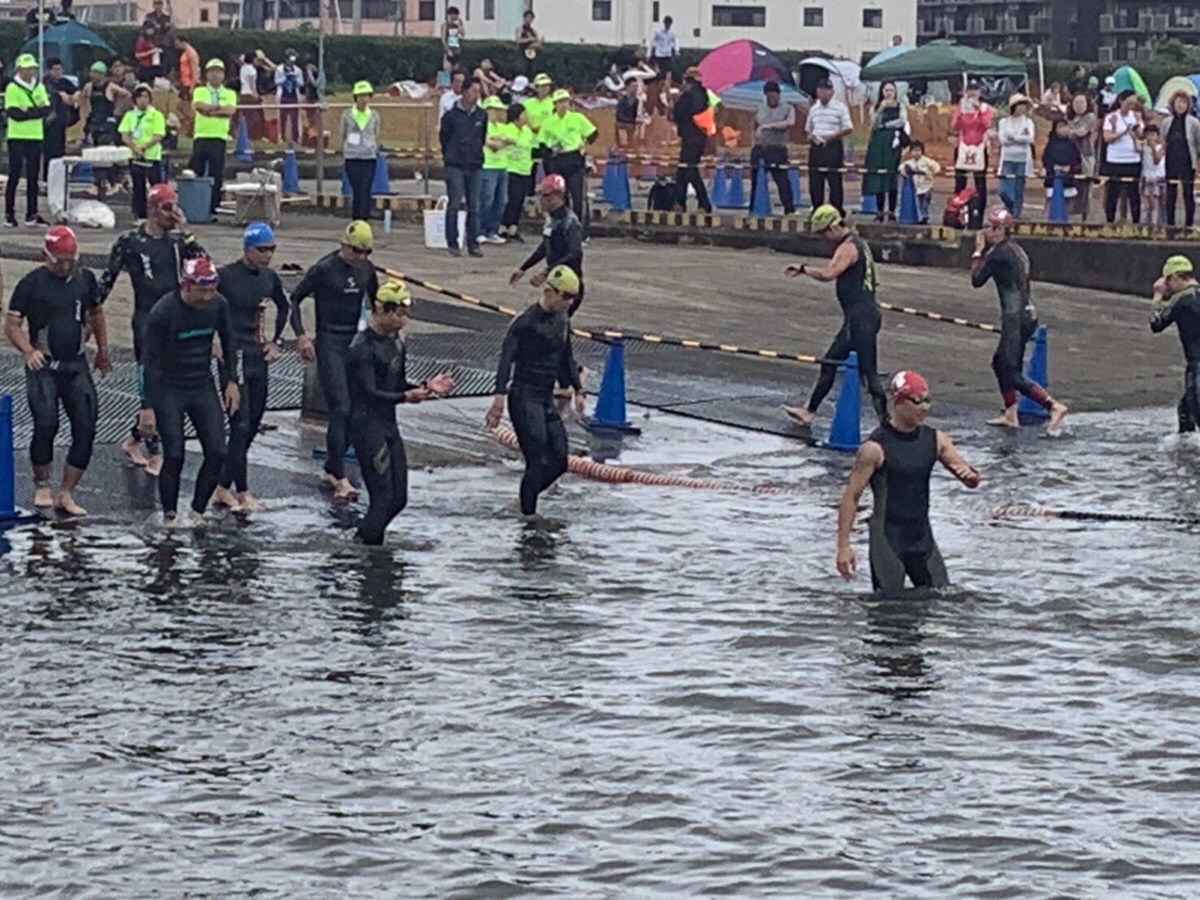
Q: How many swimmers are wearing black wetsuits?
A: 12